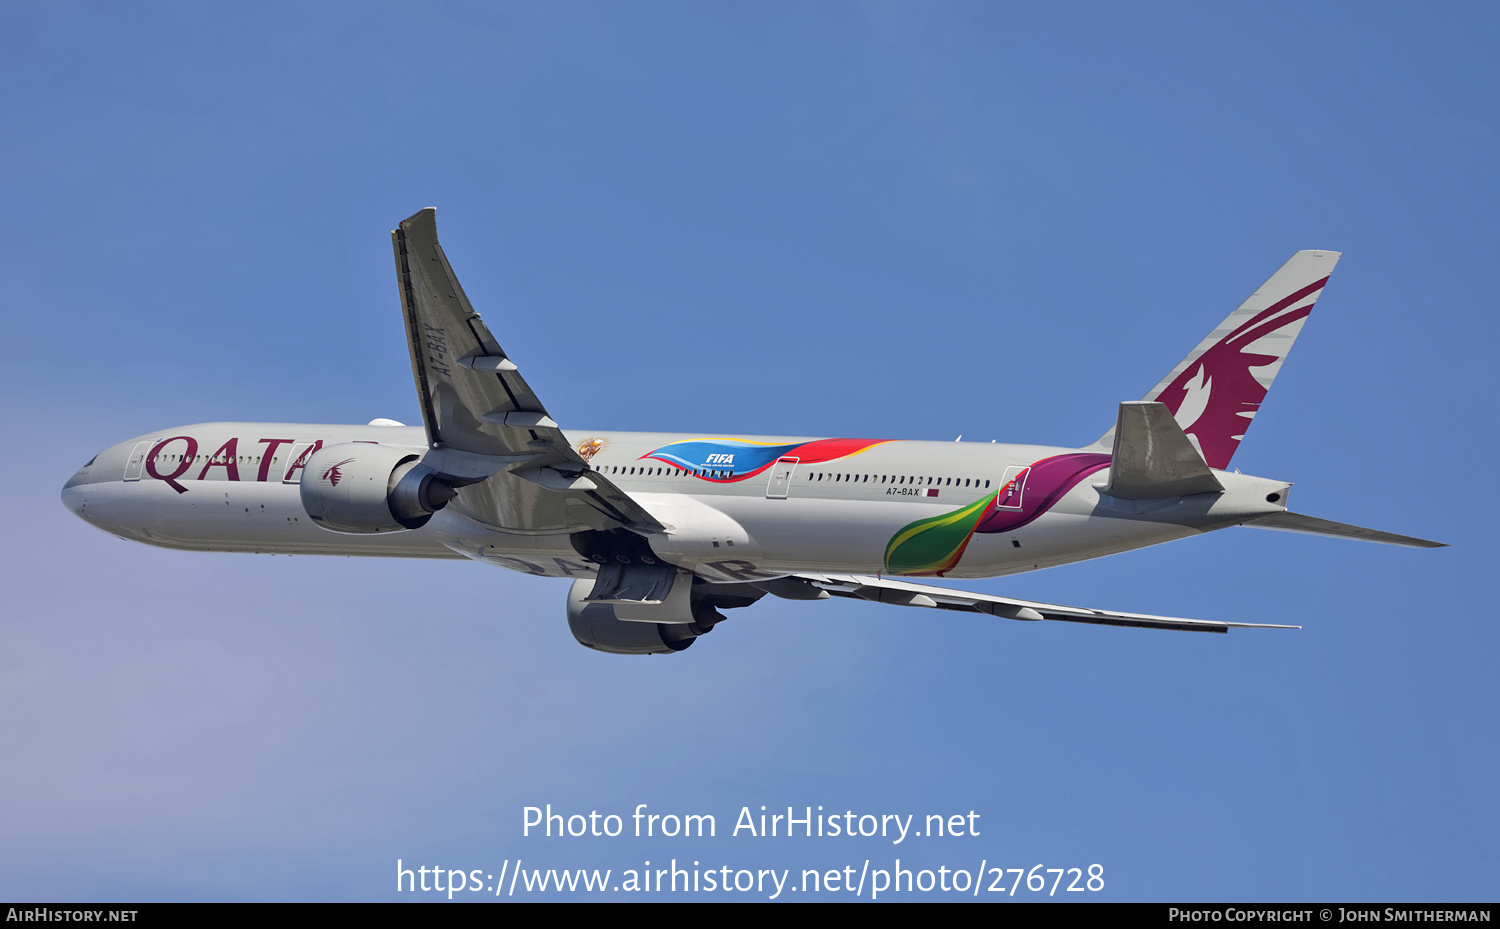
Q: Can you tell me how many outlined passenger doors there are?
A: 4